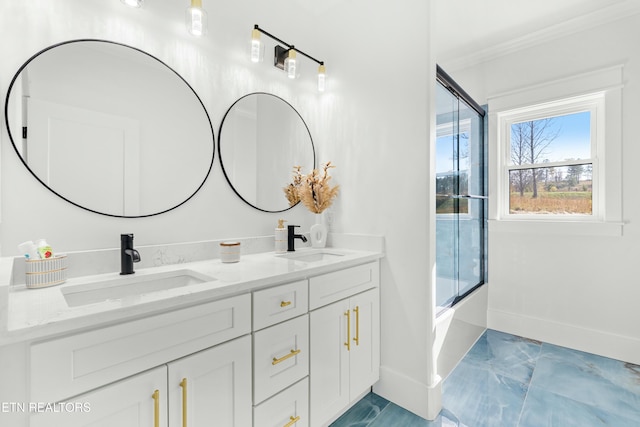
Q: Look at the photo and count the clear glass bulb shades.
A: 5